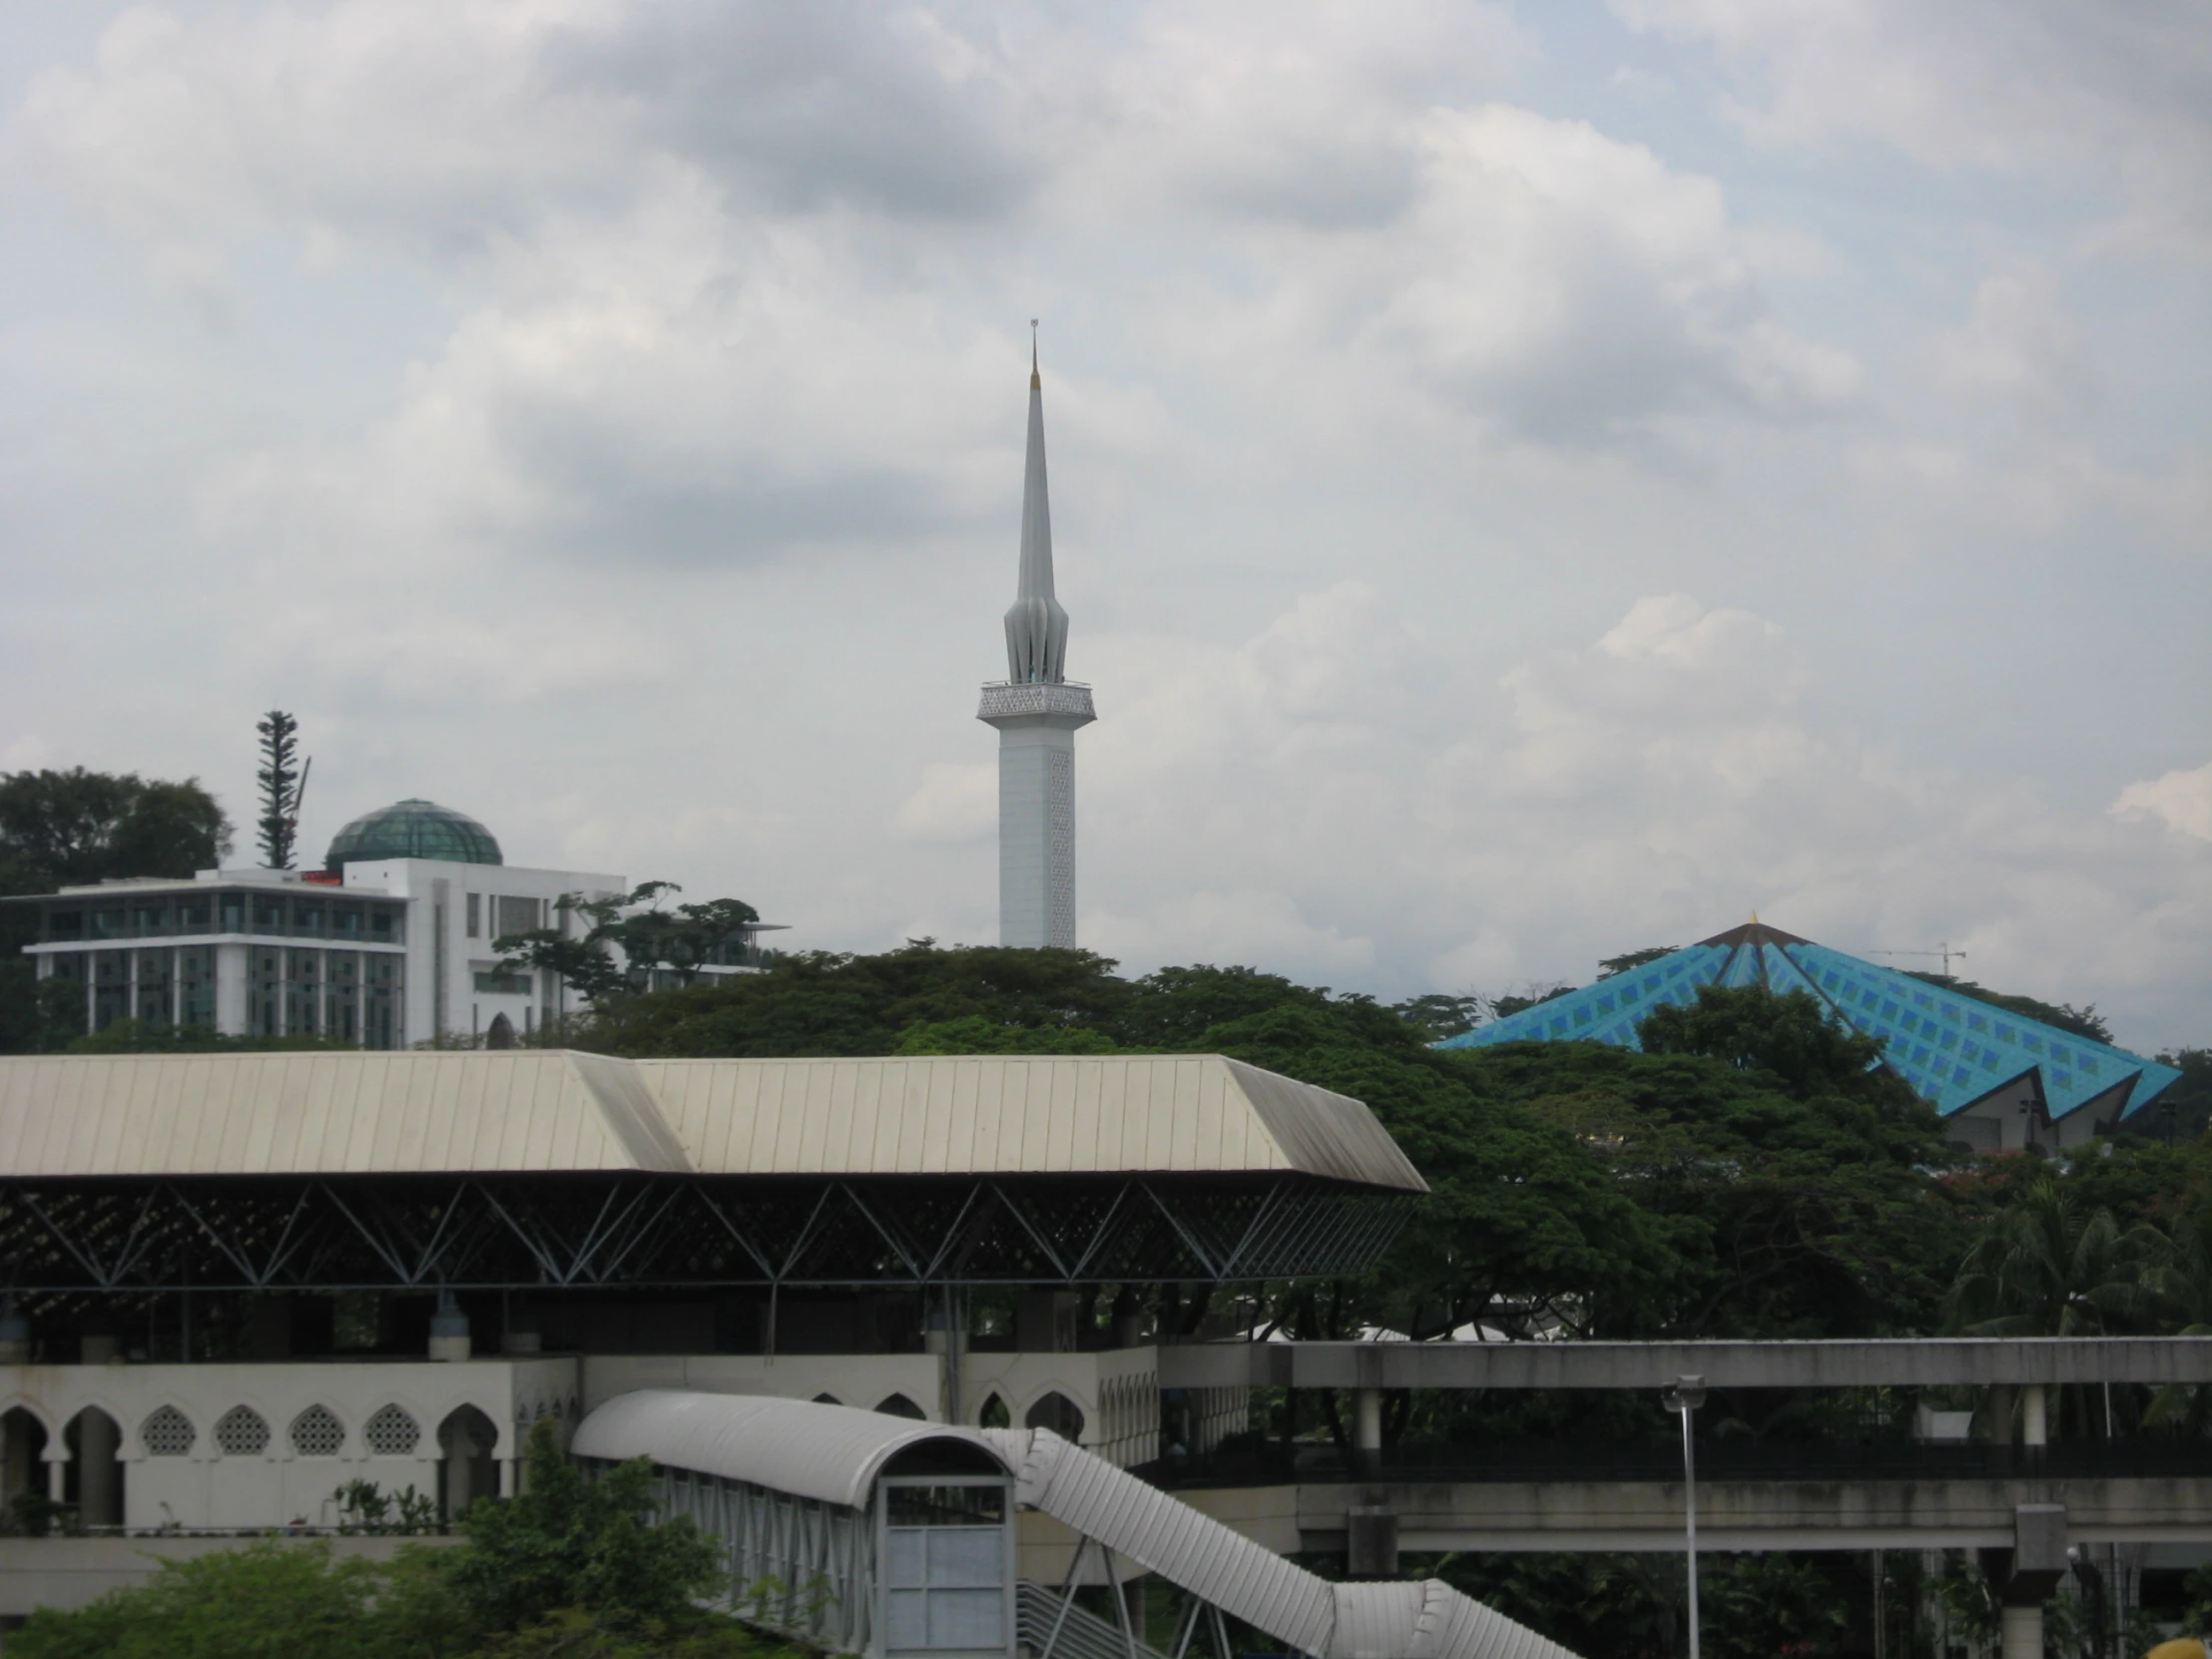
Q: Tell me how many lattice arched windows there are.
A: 4